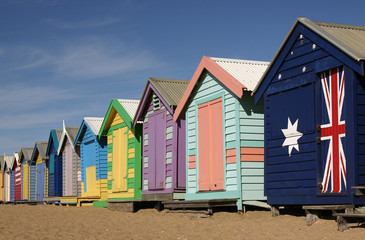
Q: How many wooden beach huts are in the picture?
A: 12